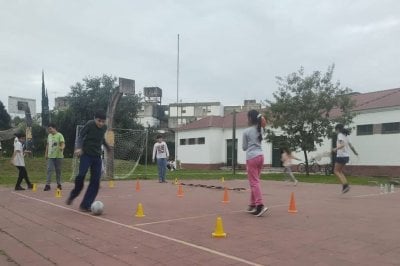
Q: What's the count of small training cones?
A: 11